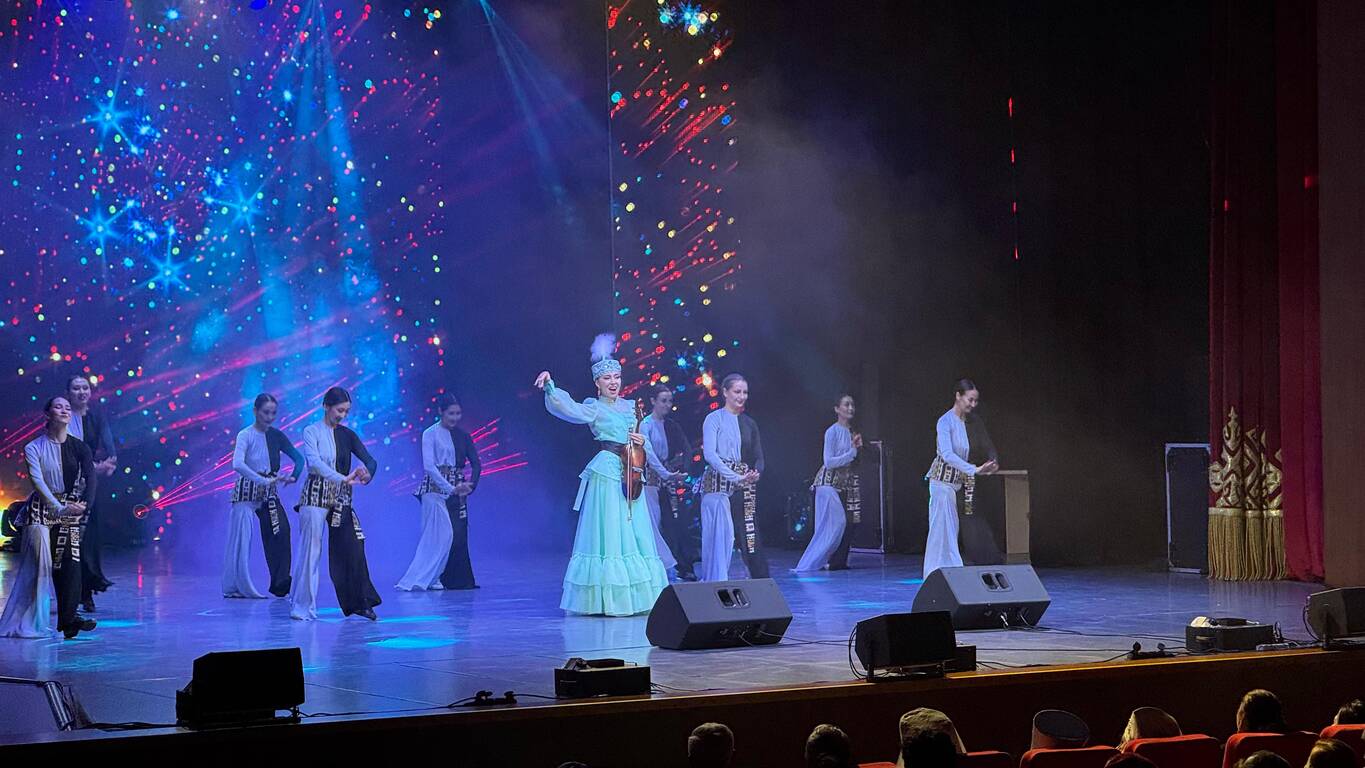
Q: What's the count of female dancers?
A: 9